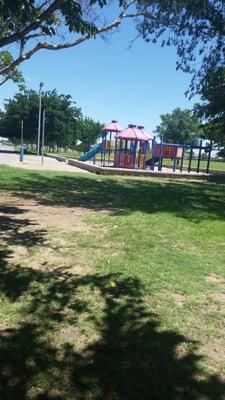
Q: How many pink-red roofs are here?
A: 3